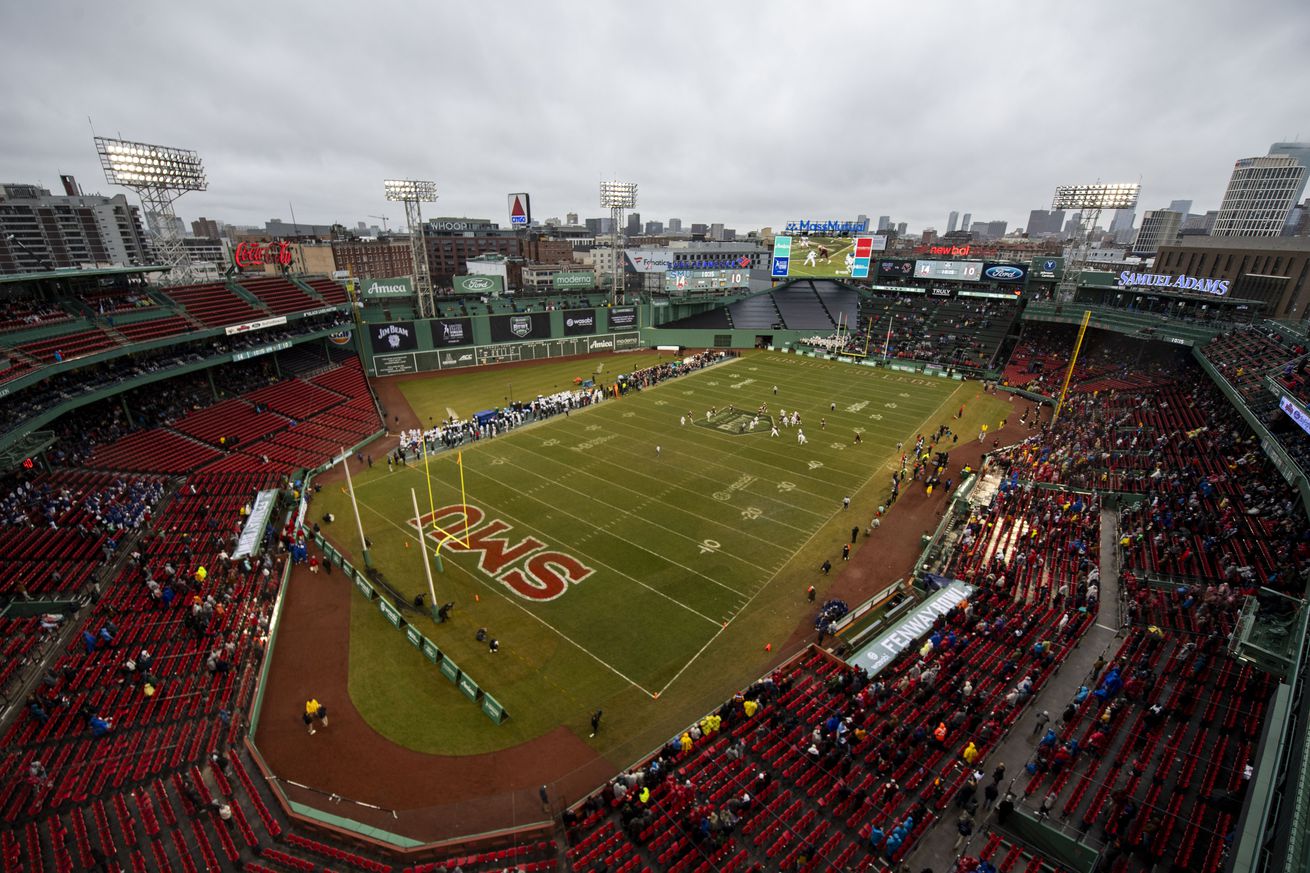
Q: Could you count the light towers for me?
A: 4